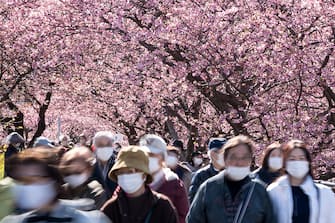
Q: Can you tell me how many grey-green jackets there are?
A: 1